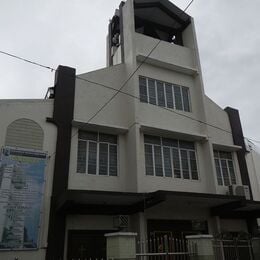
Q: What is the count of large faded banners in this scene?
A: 1